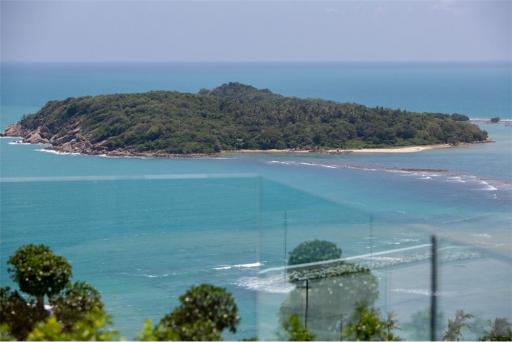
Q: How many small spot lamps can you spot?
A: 0